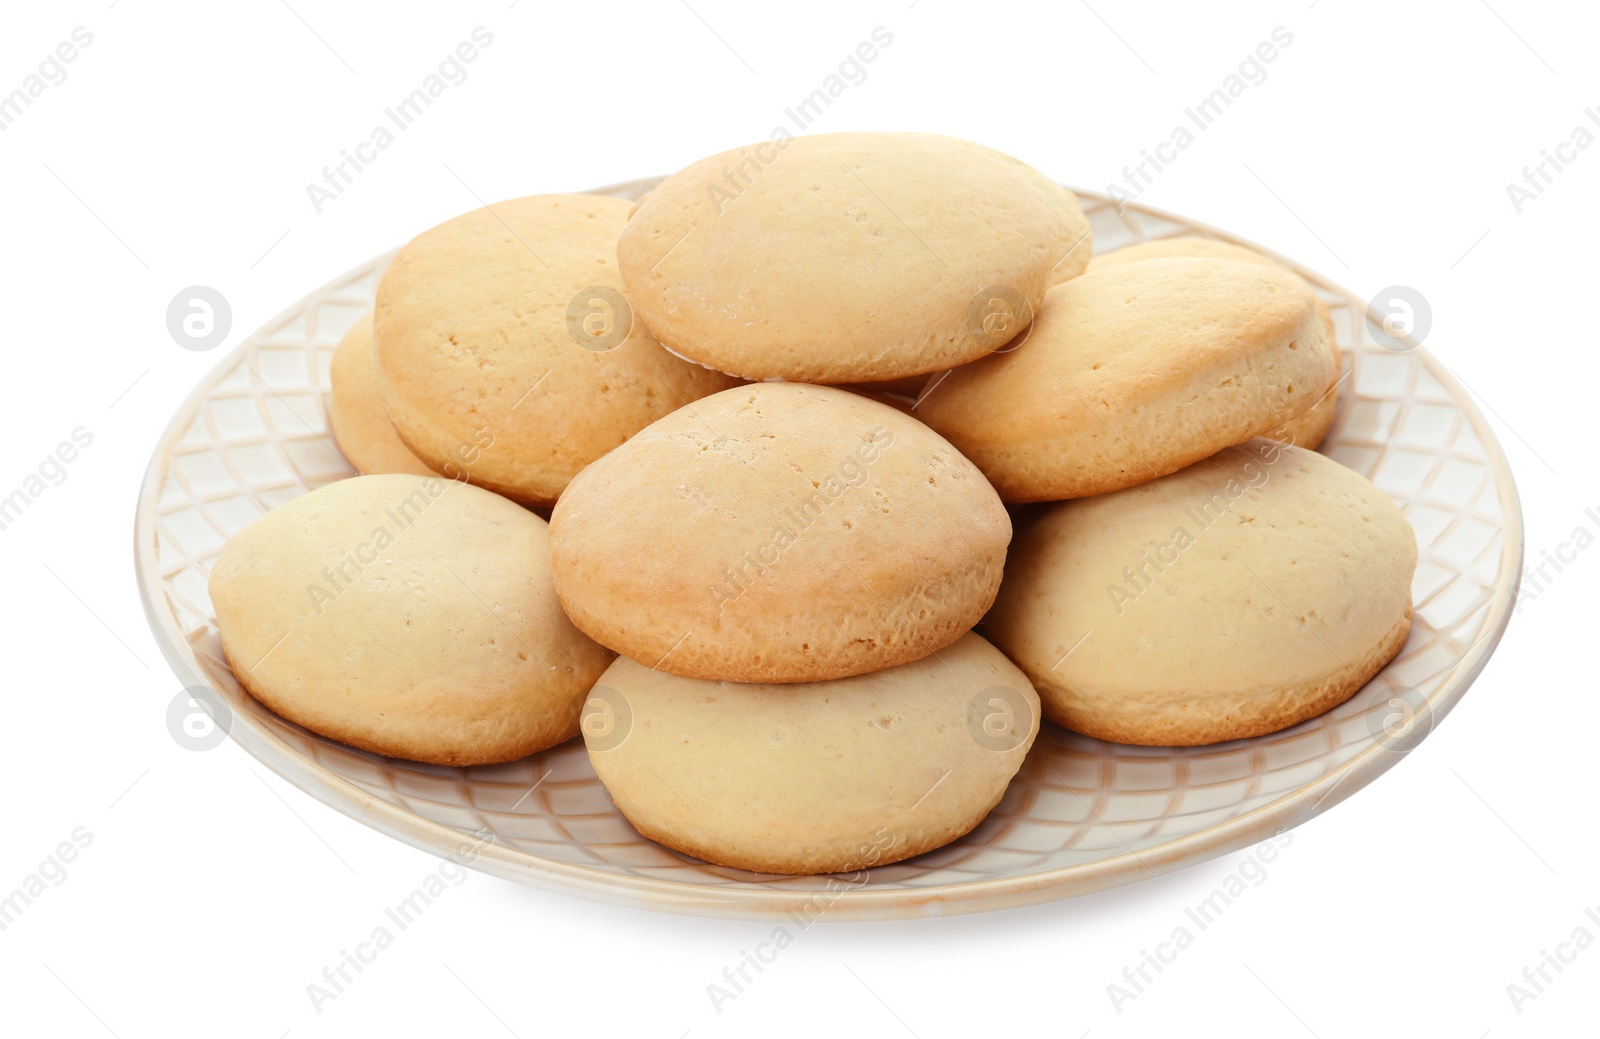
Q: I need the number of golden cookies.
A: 10